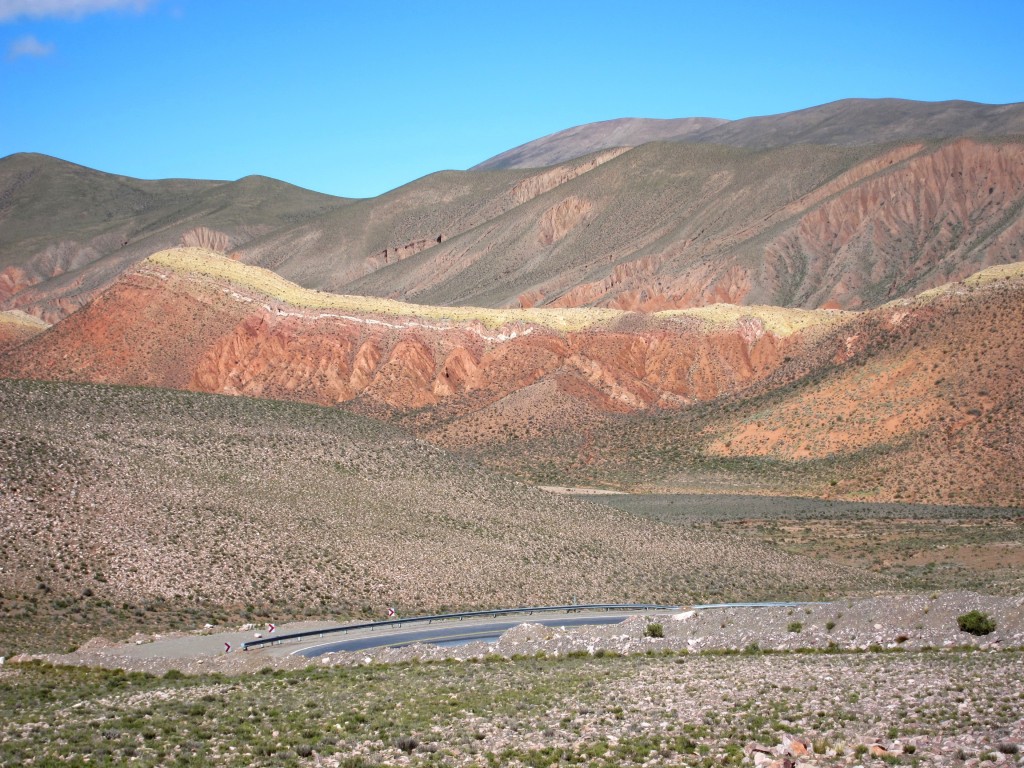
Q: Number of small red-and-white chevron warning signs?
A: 3